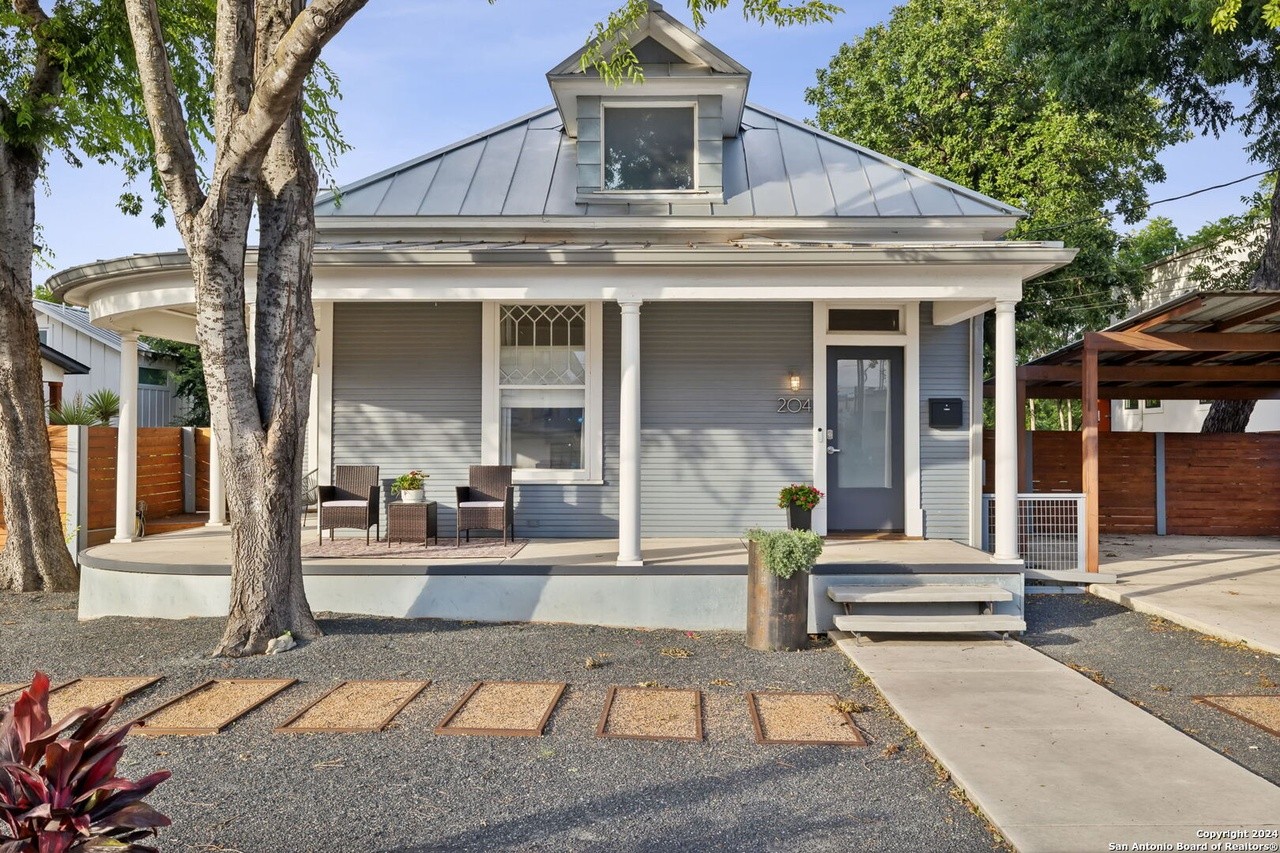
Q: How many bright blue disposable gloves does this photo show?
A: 0